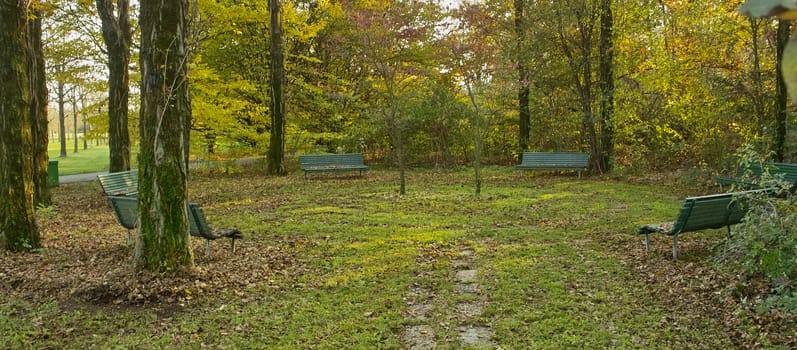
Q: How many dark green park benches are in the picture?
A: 6